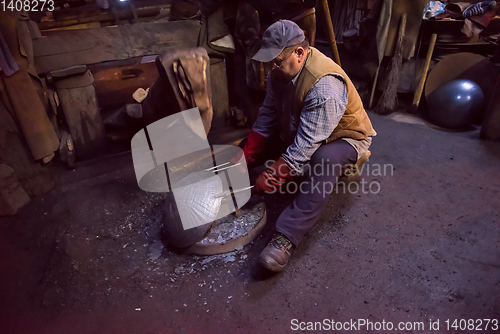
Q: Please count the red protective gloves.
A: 2